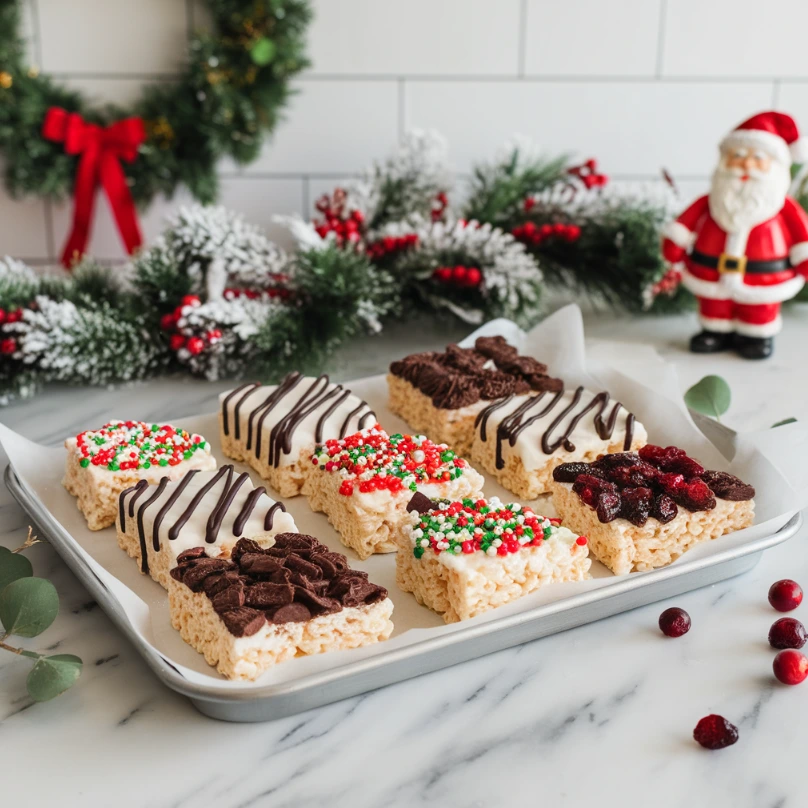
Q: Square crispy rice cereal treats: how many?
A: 9